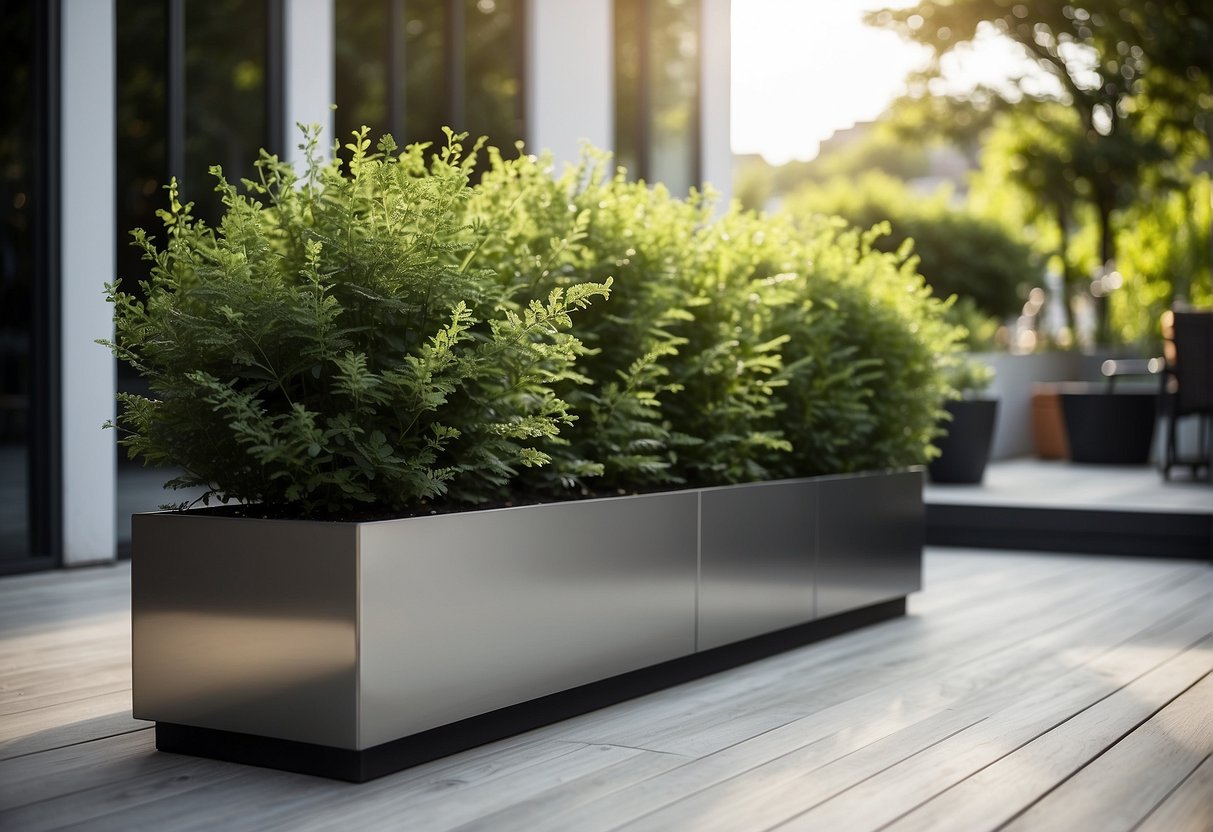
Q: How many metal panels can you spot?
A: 4